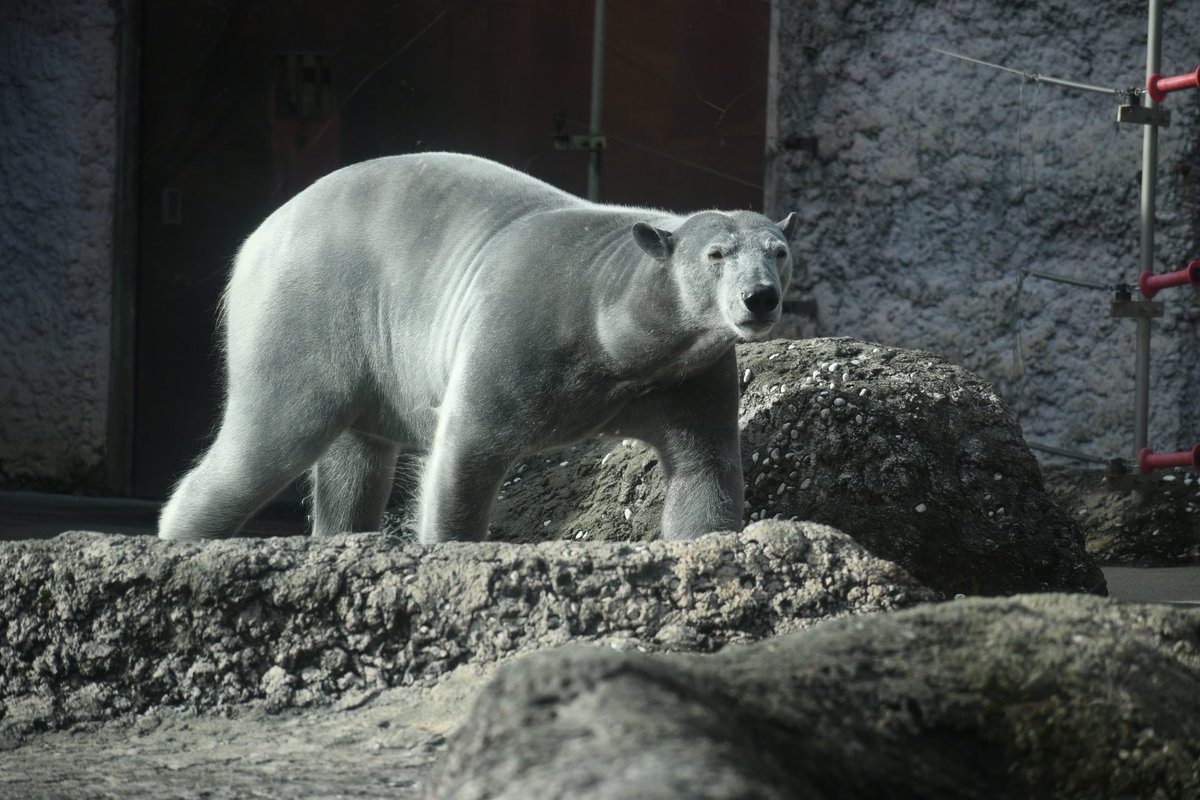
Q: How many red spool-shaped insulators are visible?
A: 3